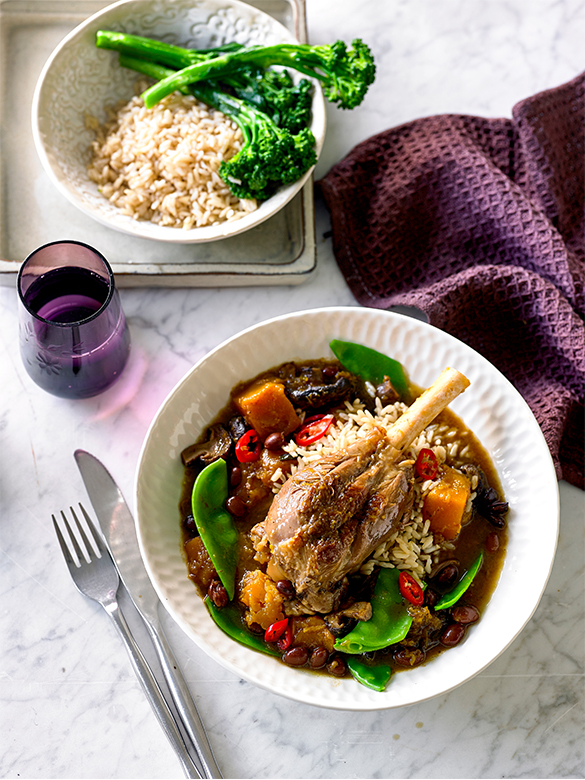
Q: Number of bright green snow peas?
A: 6